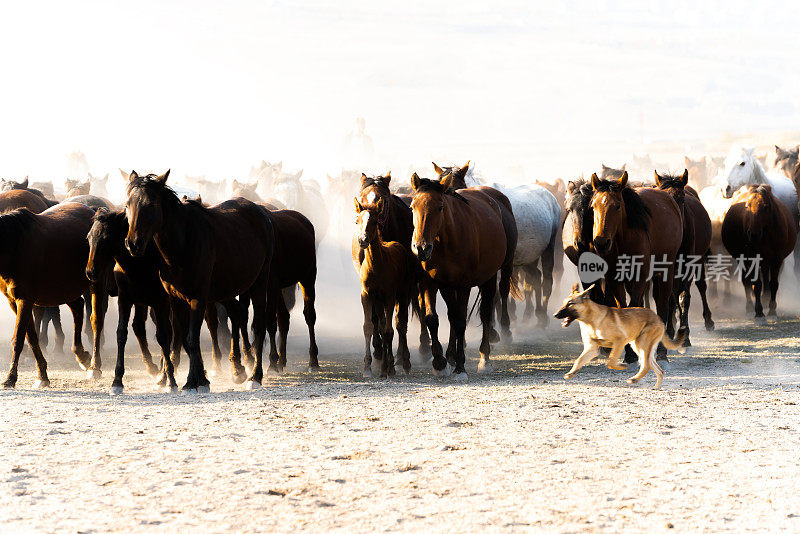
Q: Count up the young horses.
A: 1